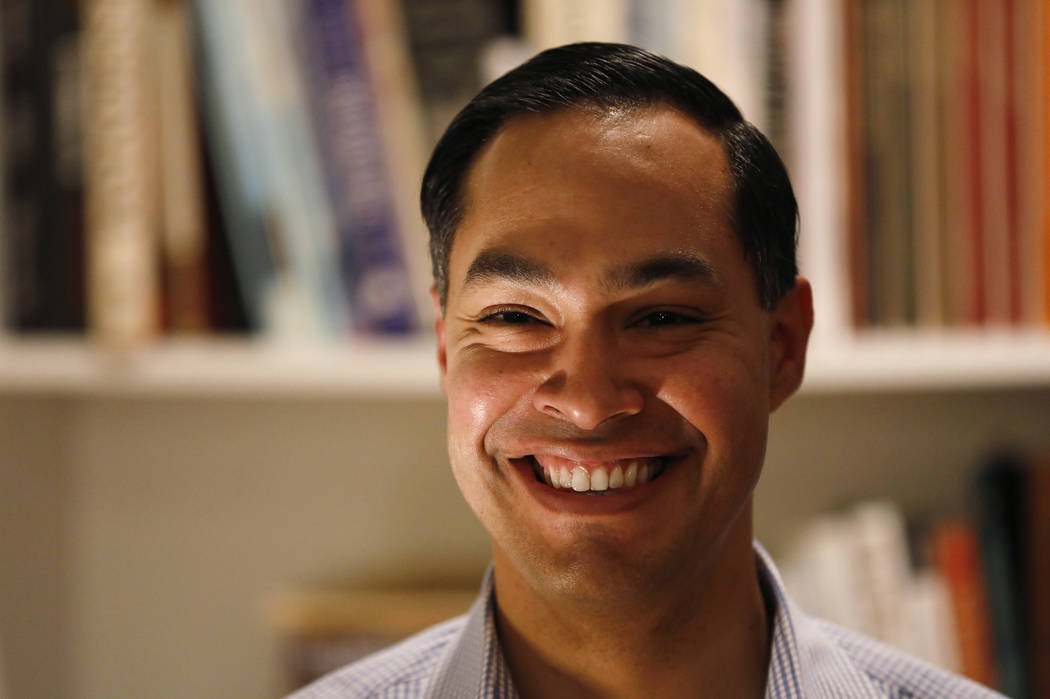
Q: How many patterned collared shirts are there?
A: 1